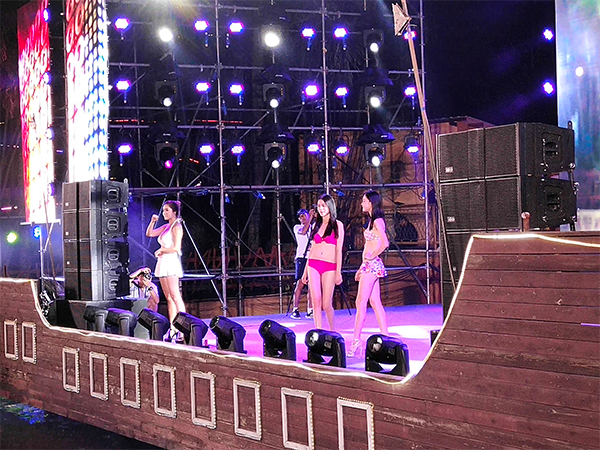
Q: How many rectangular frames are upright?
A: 10